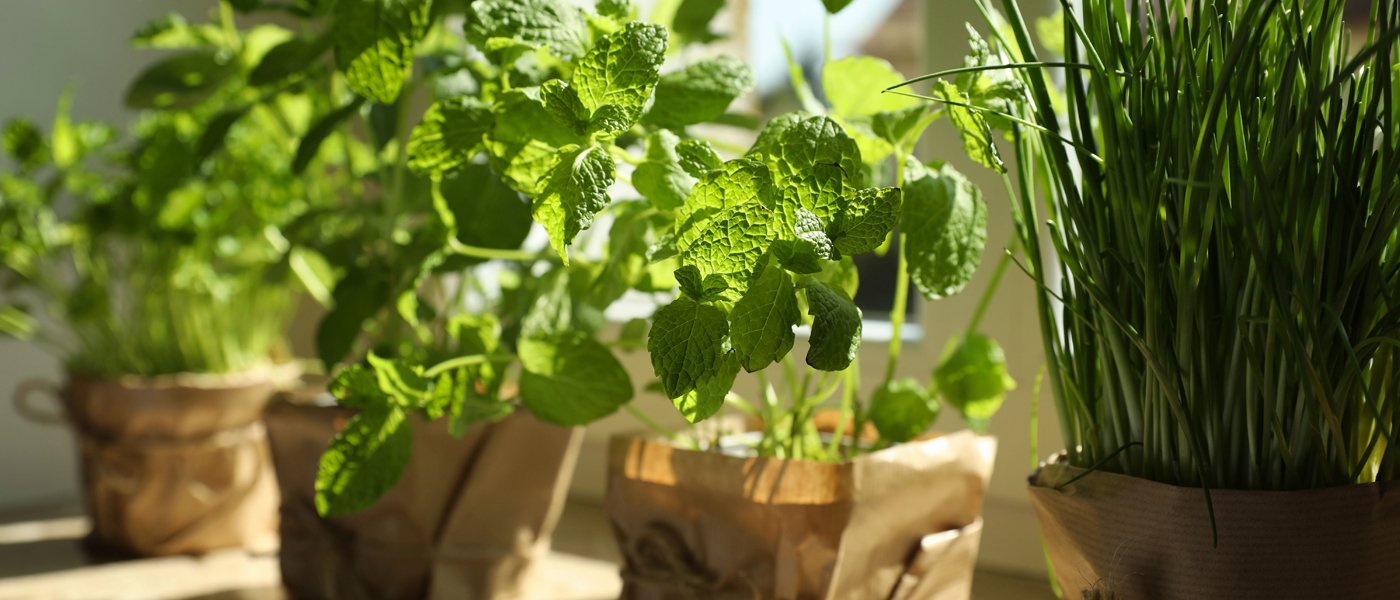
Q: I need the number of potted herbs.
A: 4